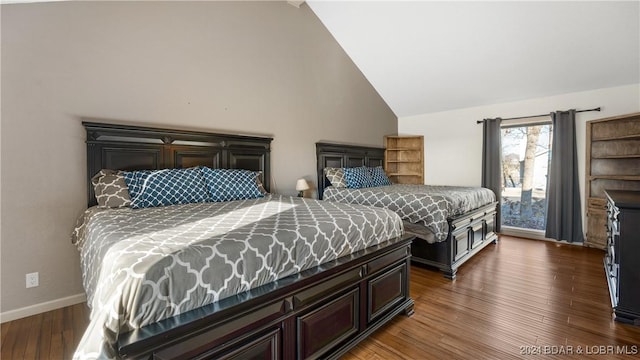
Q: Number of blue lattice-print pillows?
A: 4